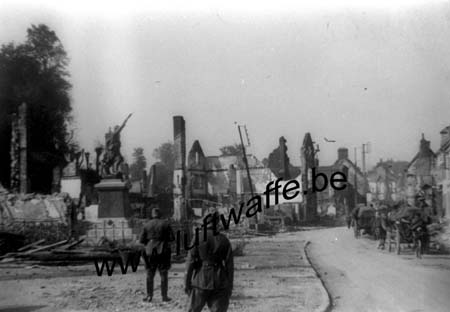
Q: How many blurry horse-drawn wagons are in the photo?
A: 2